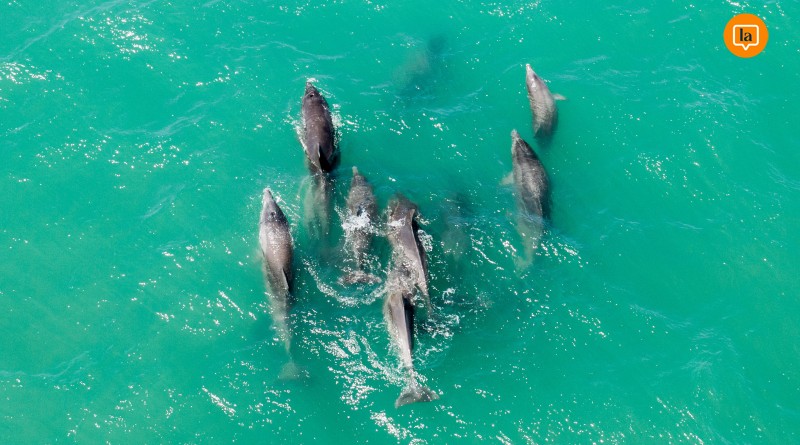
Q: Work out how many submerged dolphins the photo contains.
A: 2